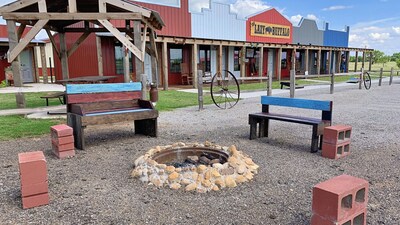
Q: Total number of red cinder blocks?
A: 8